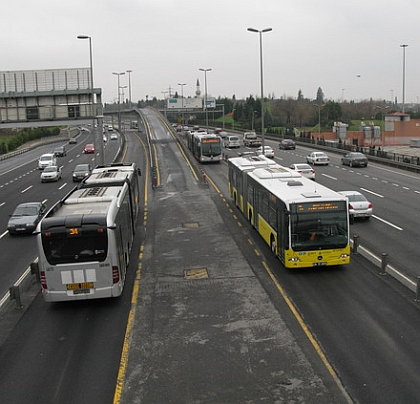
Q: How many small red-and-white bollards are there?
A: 2